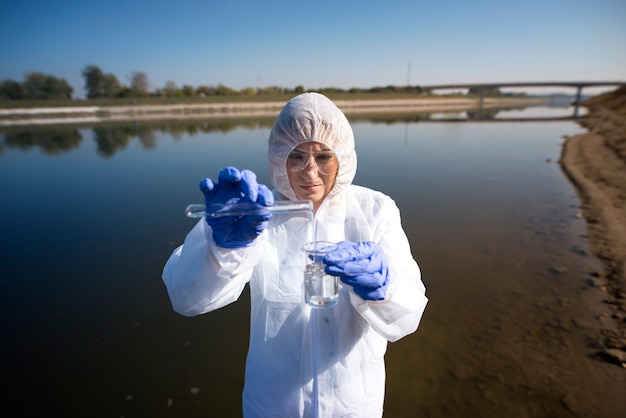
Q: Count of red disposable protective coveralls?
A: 0